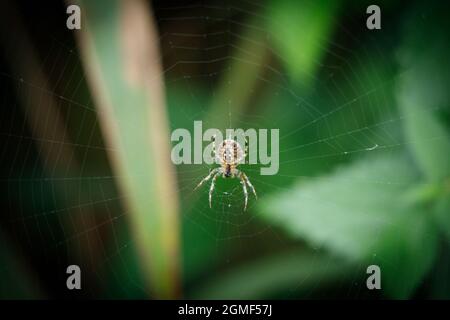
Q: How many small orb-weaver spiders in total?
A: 1